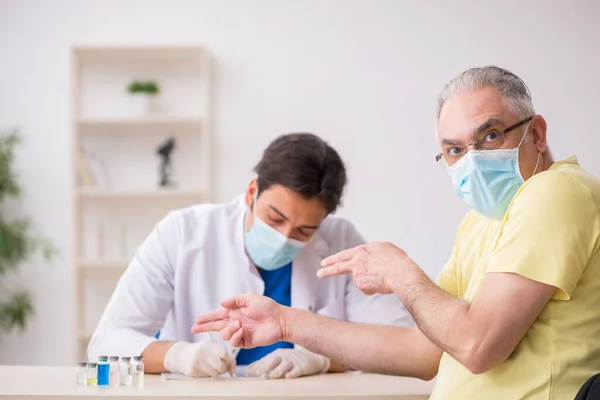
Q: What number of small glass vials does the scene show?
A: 6